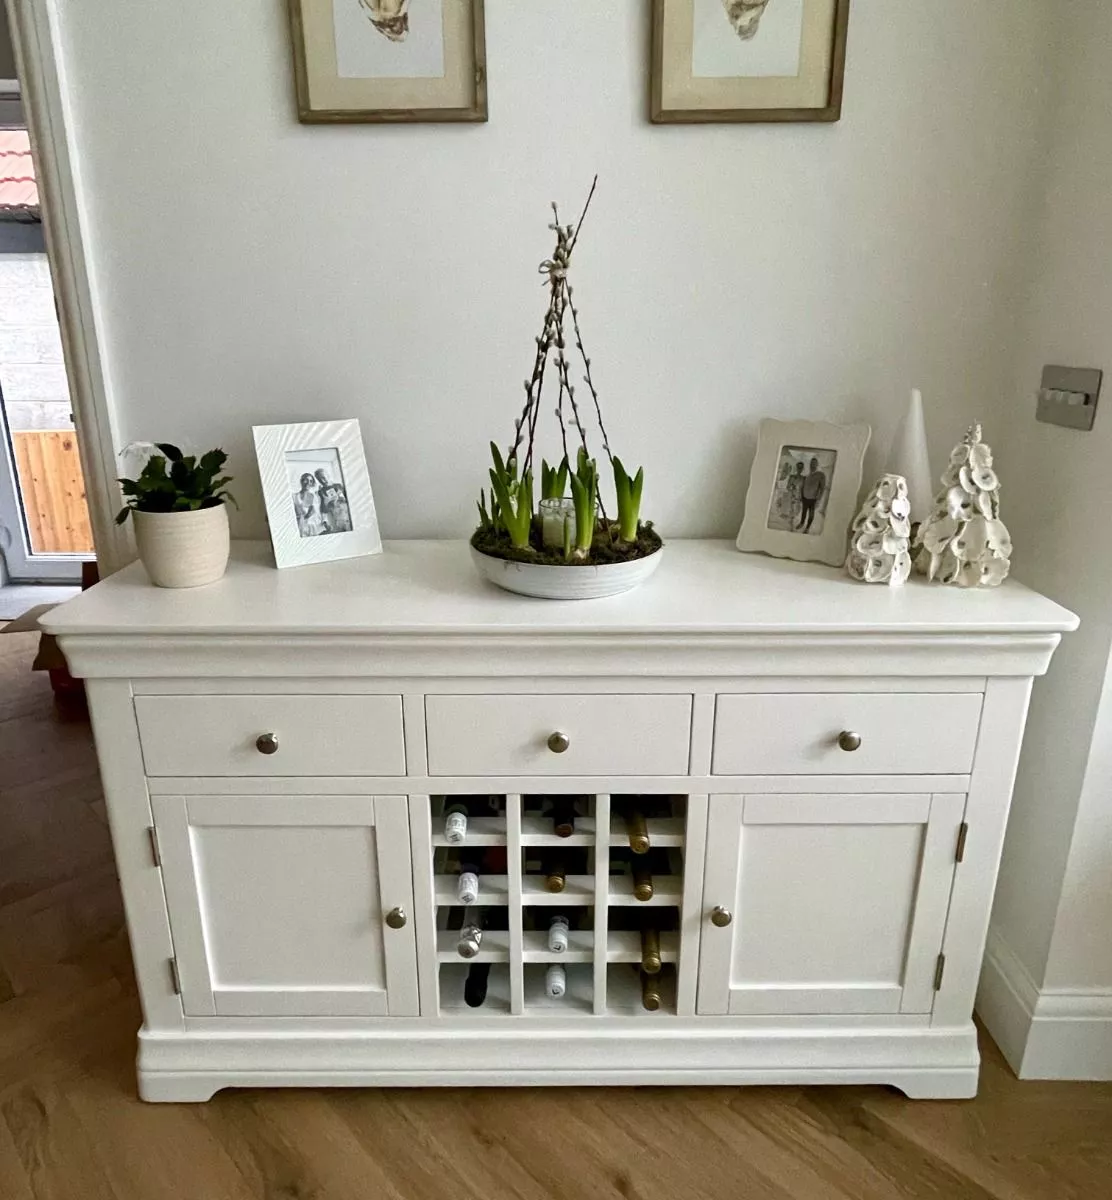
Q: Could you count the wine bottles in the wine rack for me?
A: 12